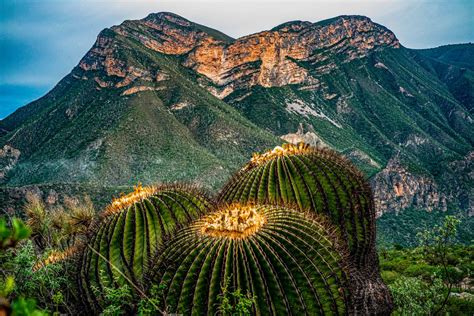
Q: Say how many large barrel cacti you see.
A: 3